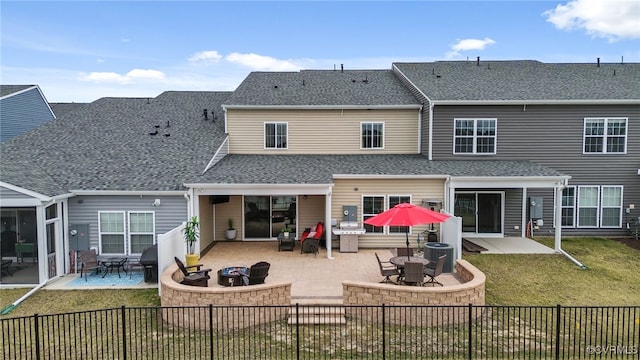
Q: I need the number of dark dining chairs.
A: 4